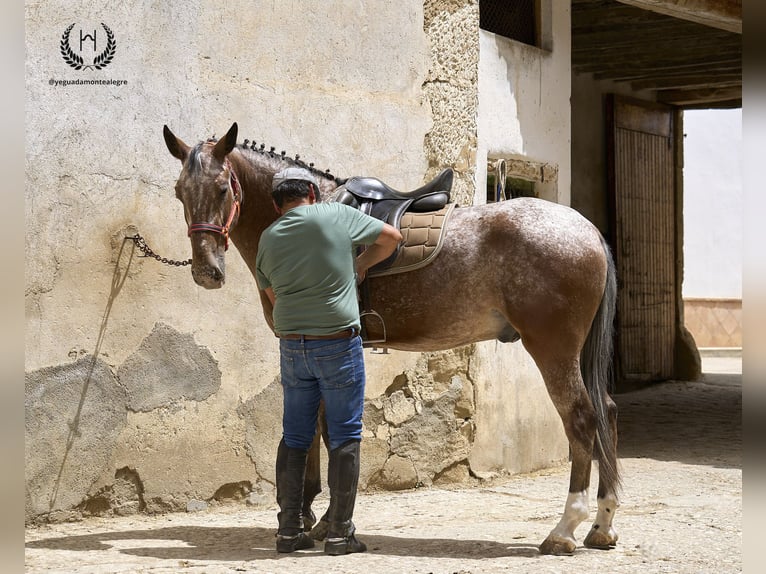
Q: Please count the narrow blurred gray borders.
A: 2